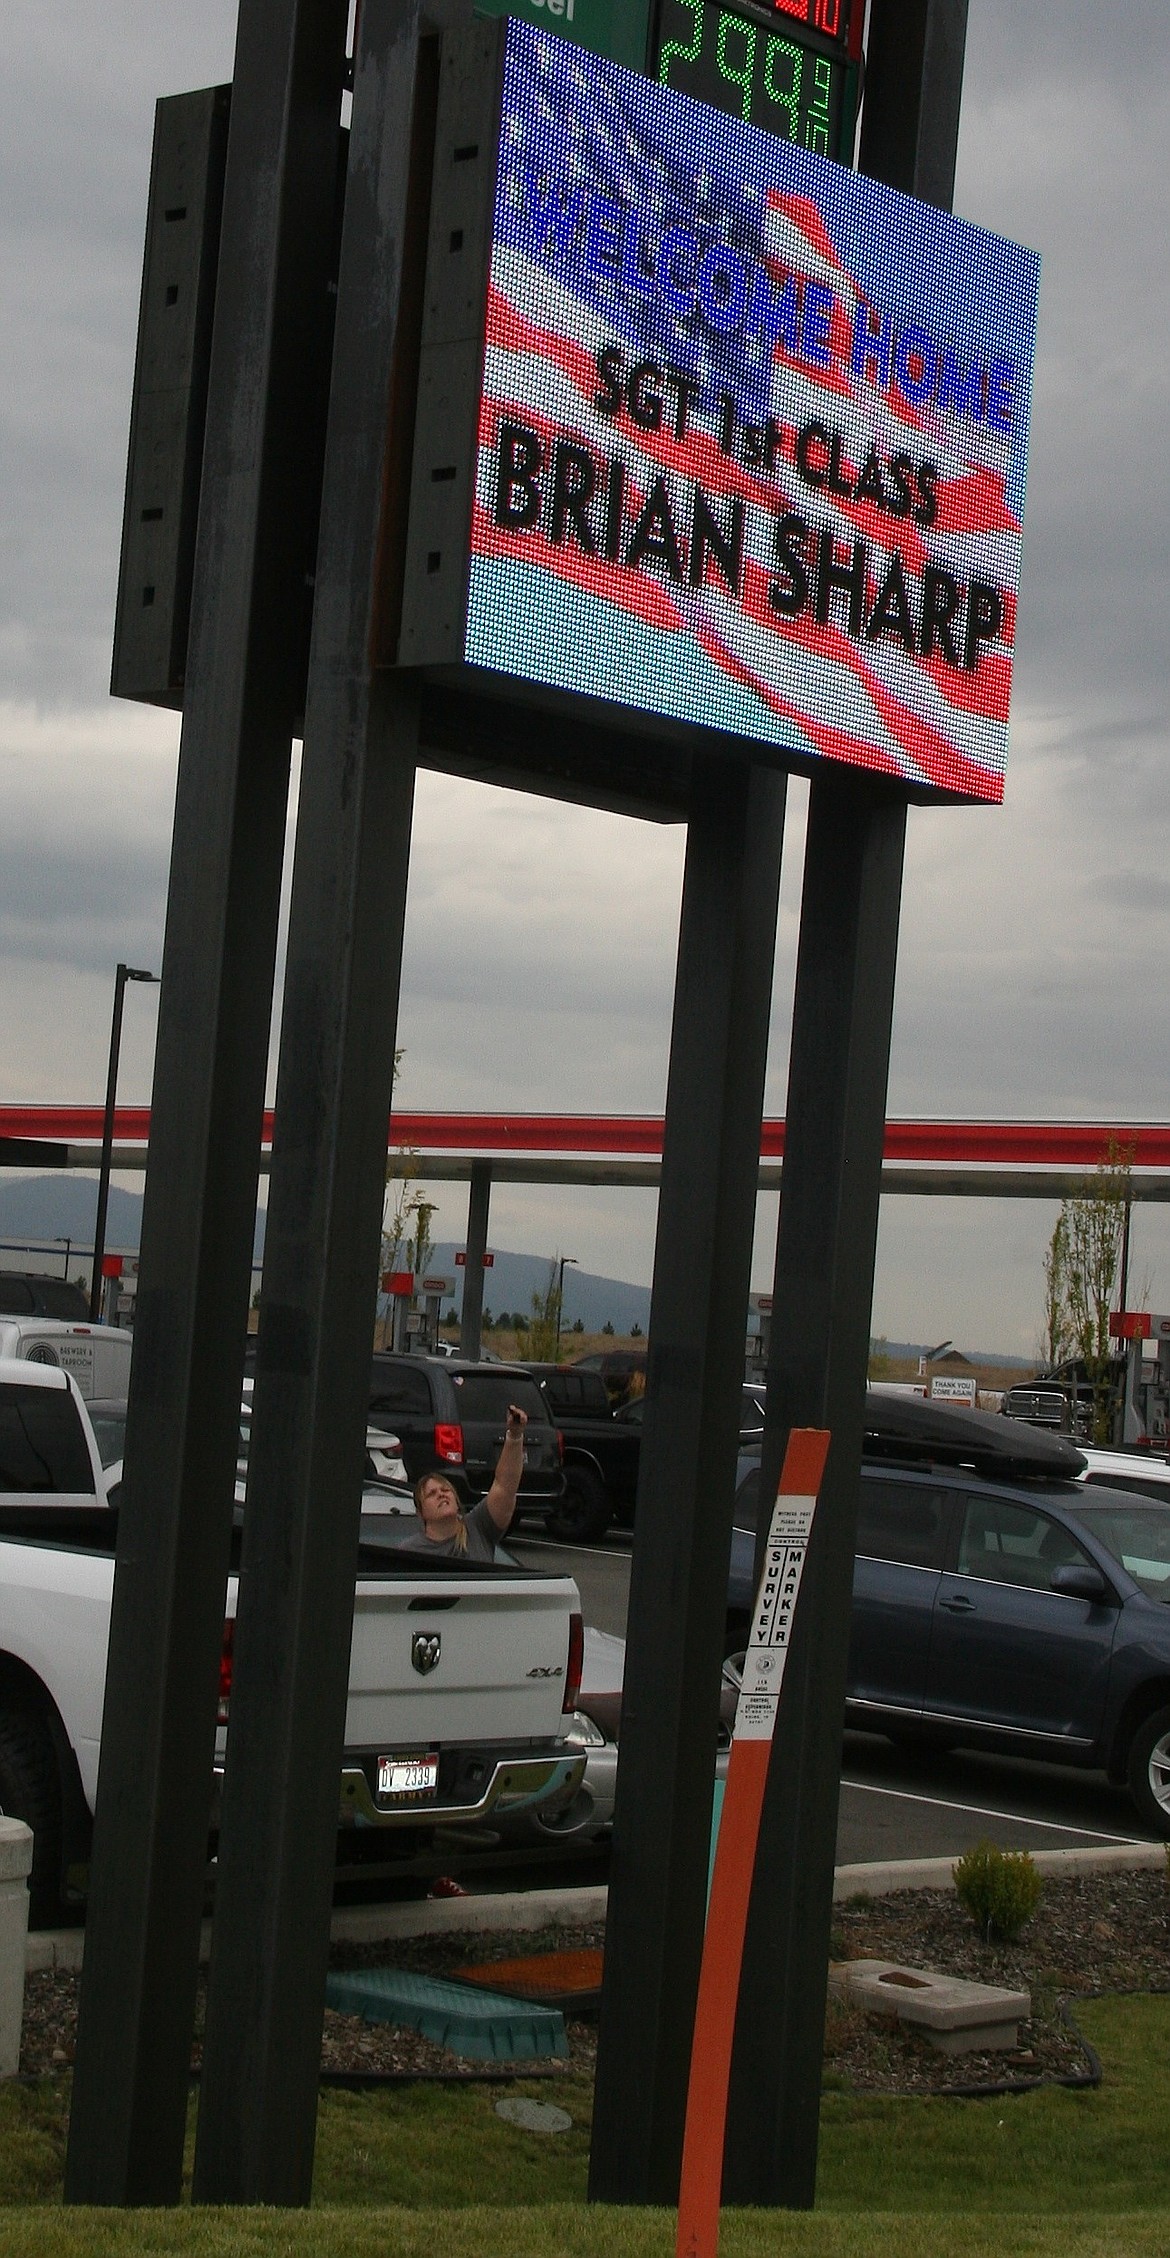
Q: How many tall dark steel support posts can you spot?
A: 4